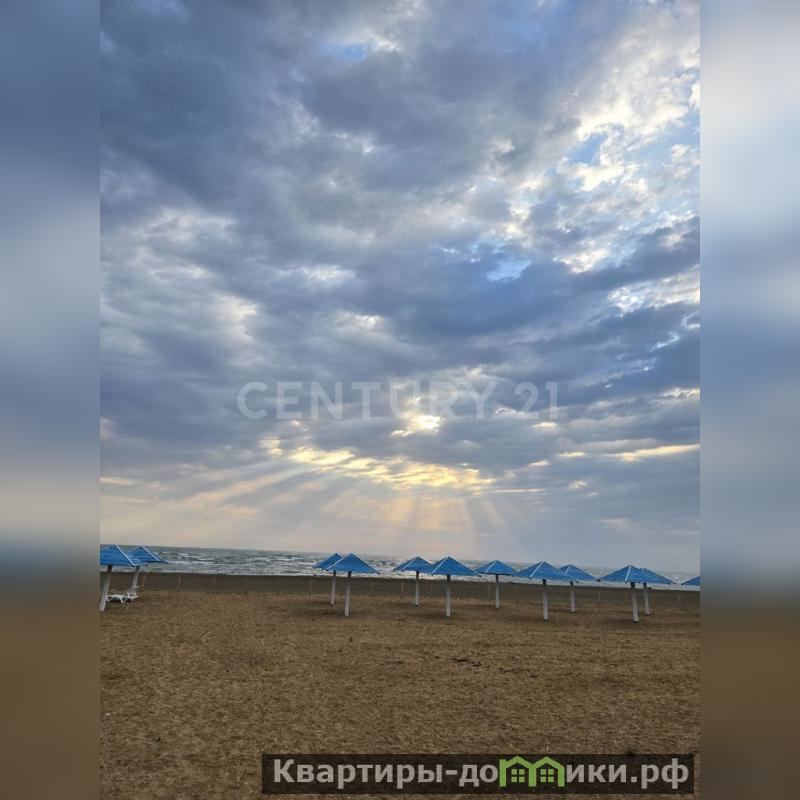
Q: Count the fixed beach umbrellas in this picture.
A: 12